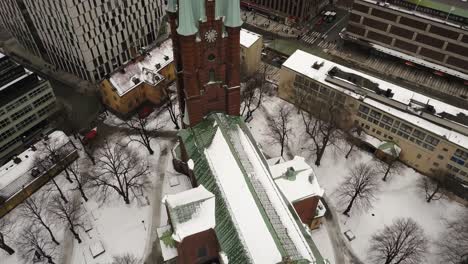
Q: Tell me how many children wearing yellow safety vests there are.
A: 0